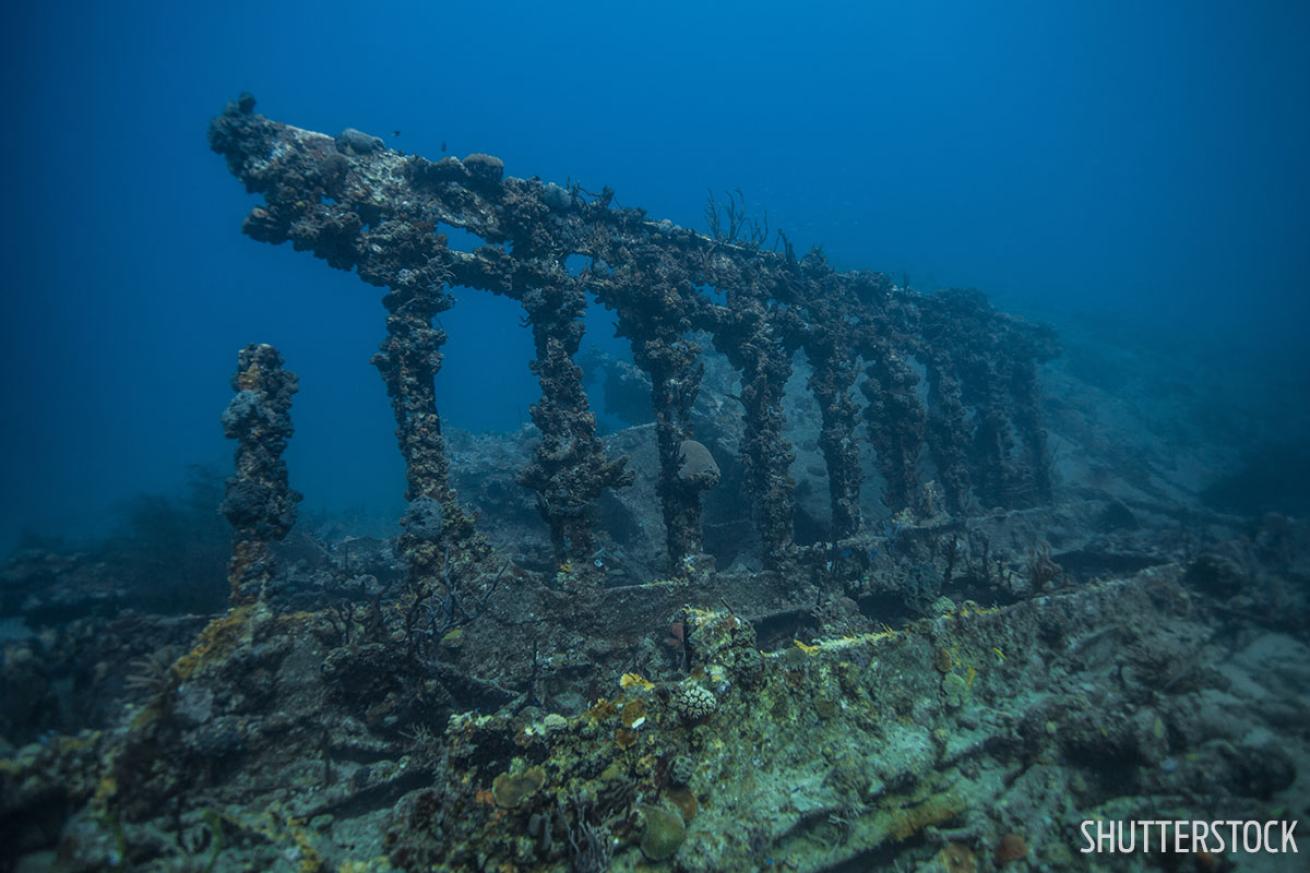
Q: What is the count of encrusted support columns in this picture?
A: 10